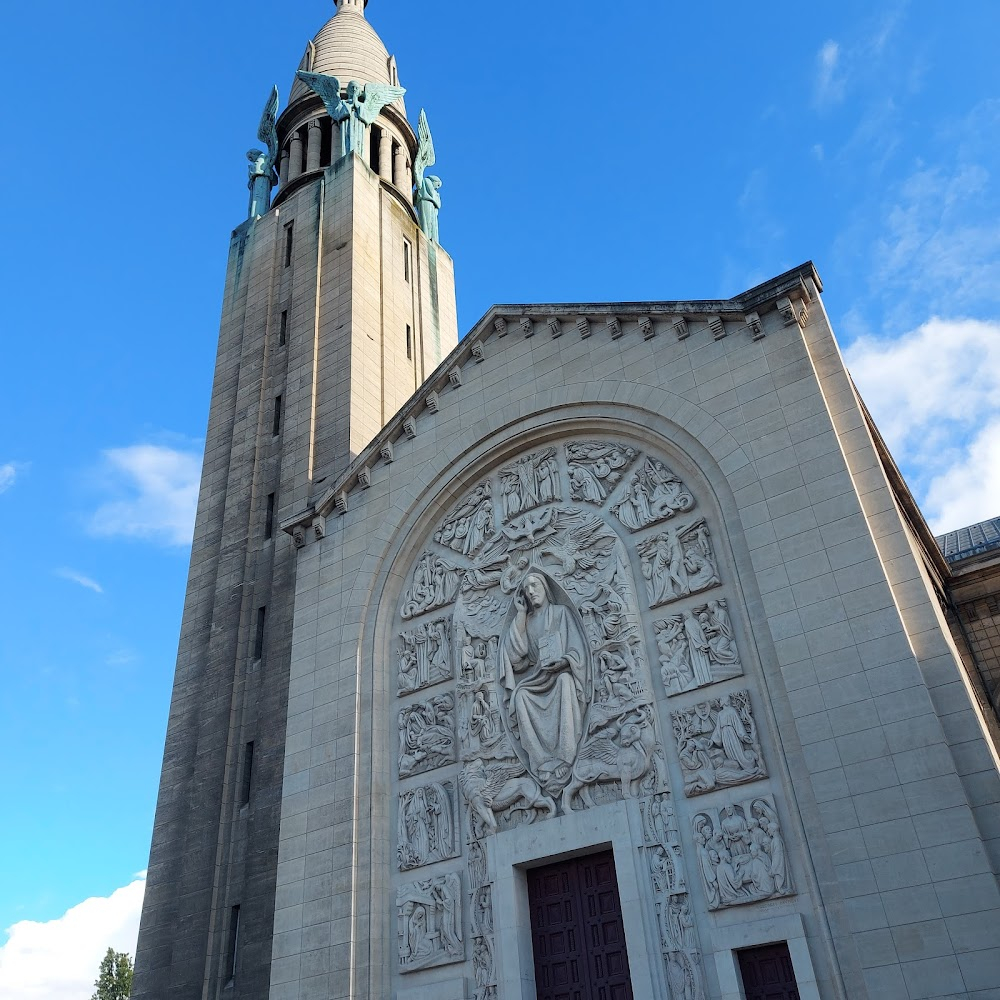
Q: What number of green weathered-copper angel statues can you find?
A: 3